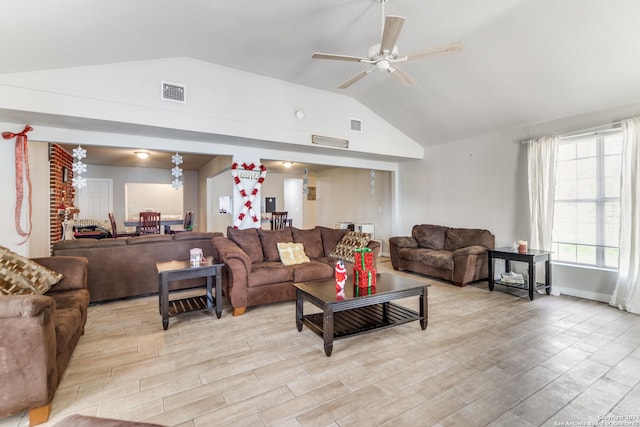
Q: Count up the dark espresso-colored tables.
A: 3